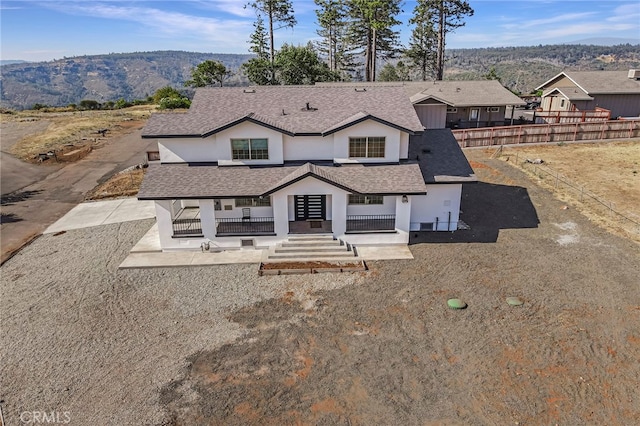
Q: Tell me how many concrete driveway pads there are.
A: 1